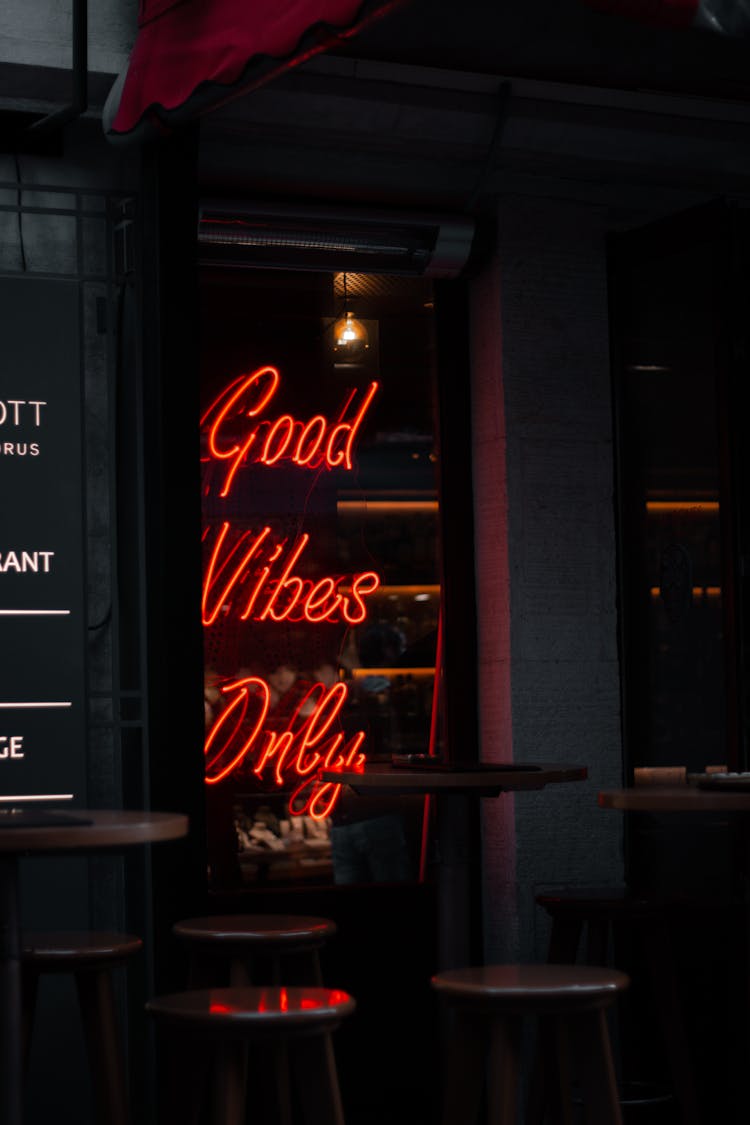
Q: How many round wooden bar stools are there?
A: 5